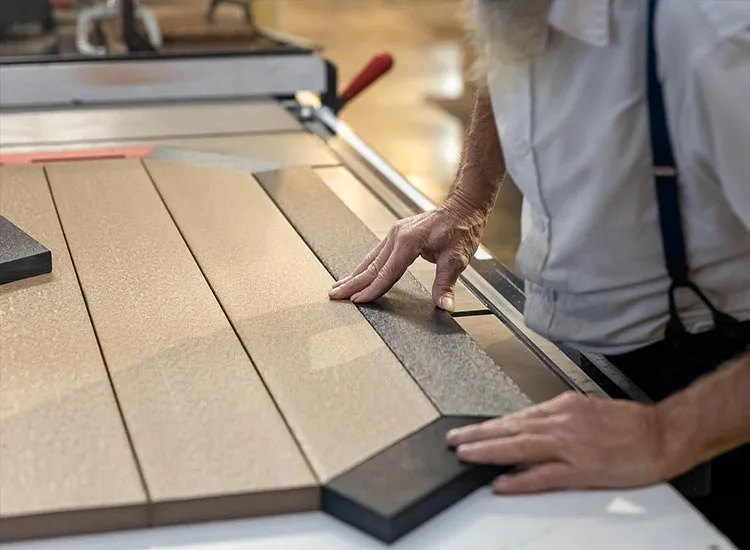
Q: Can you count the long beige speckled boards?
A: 3